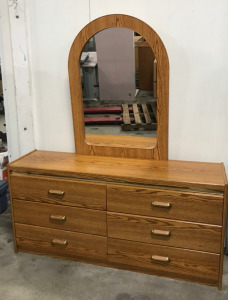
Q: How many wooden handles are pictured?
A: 6